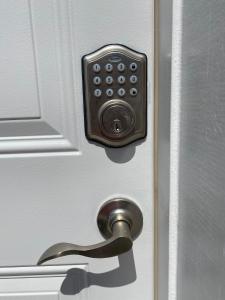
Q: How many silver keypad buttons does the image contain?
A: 12